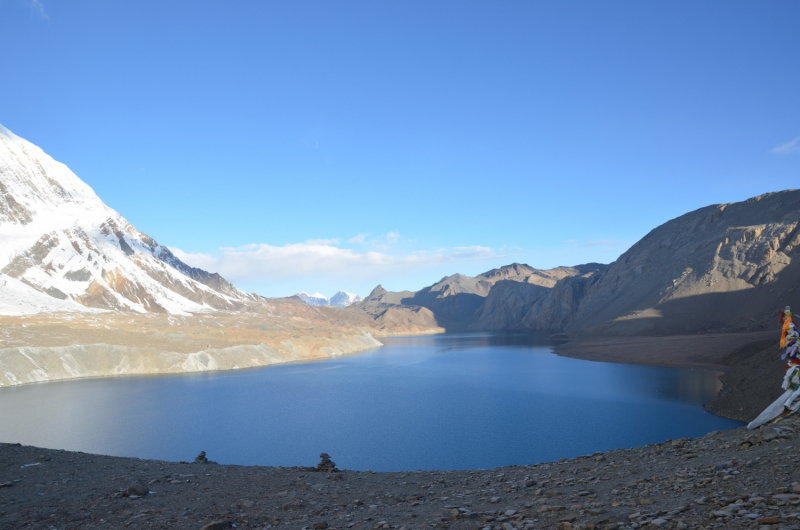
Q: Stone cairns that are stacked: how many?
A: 2